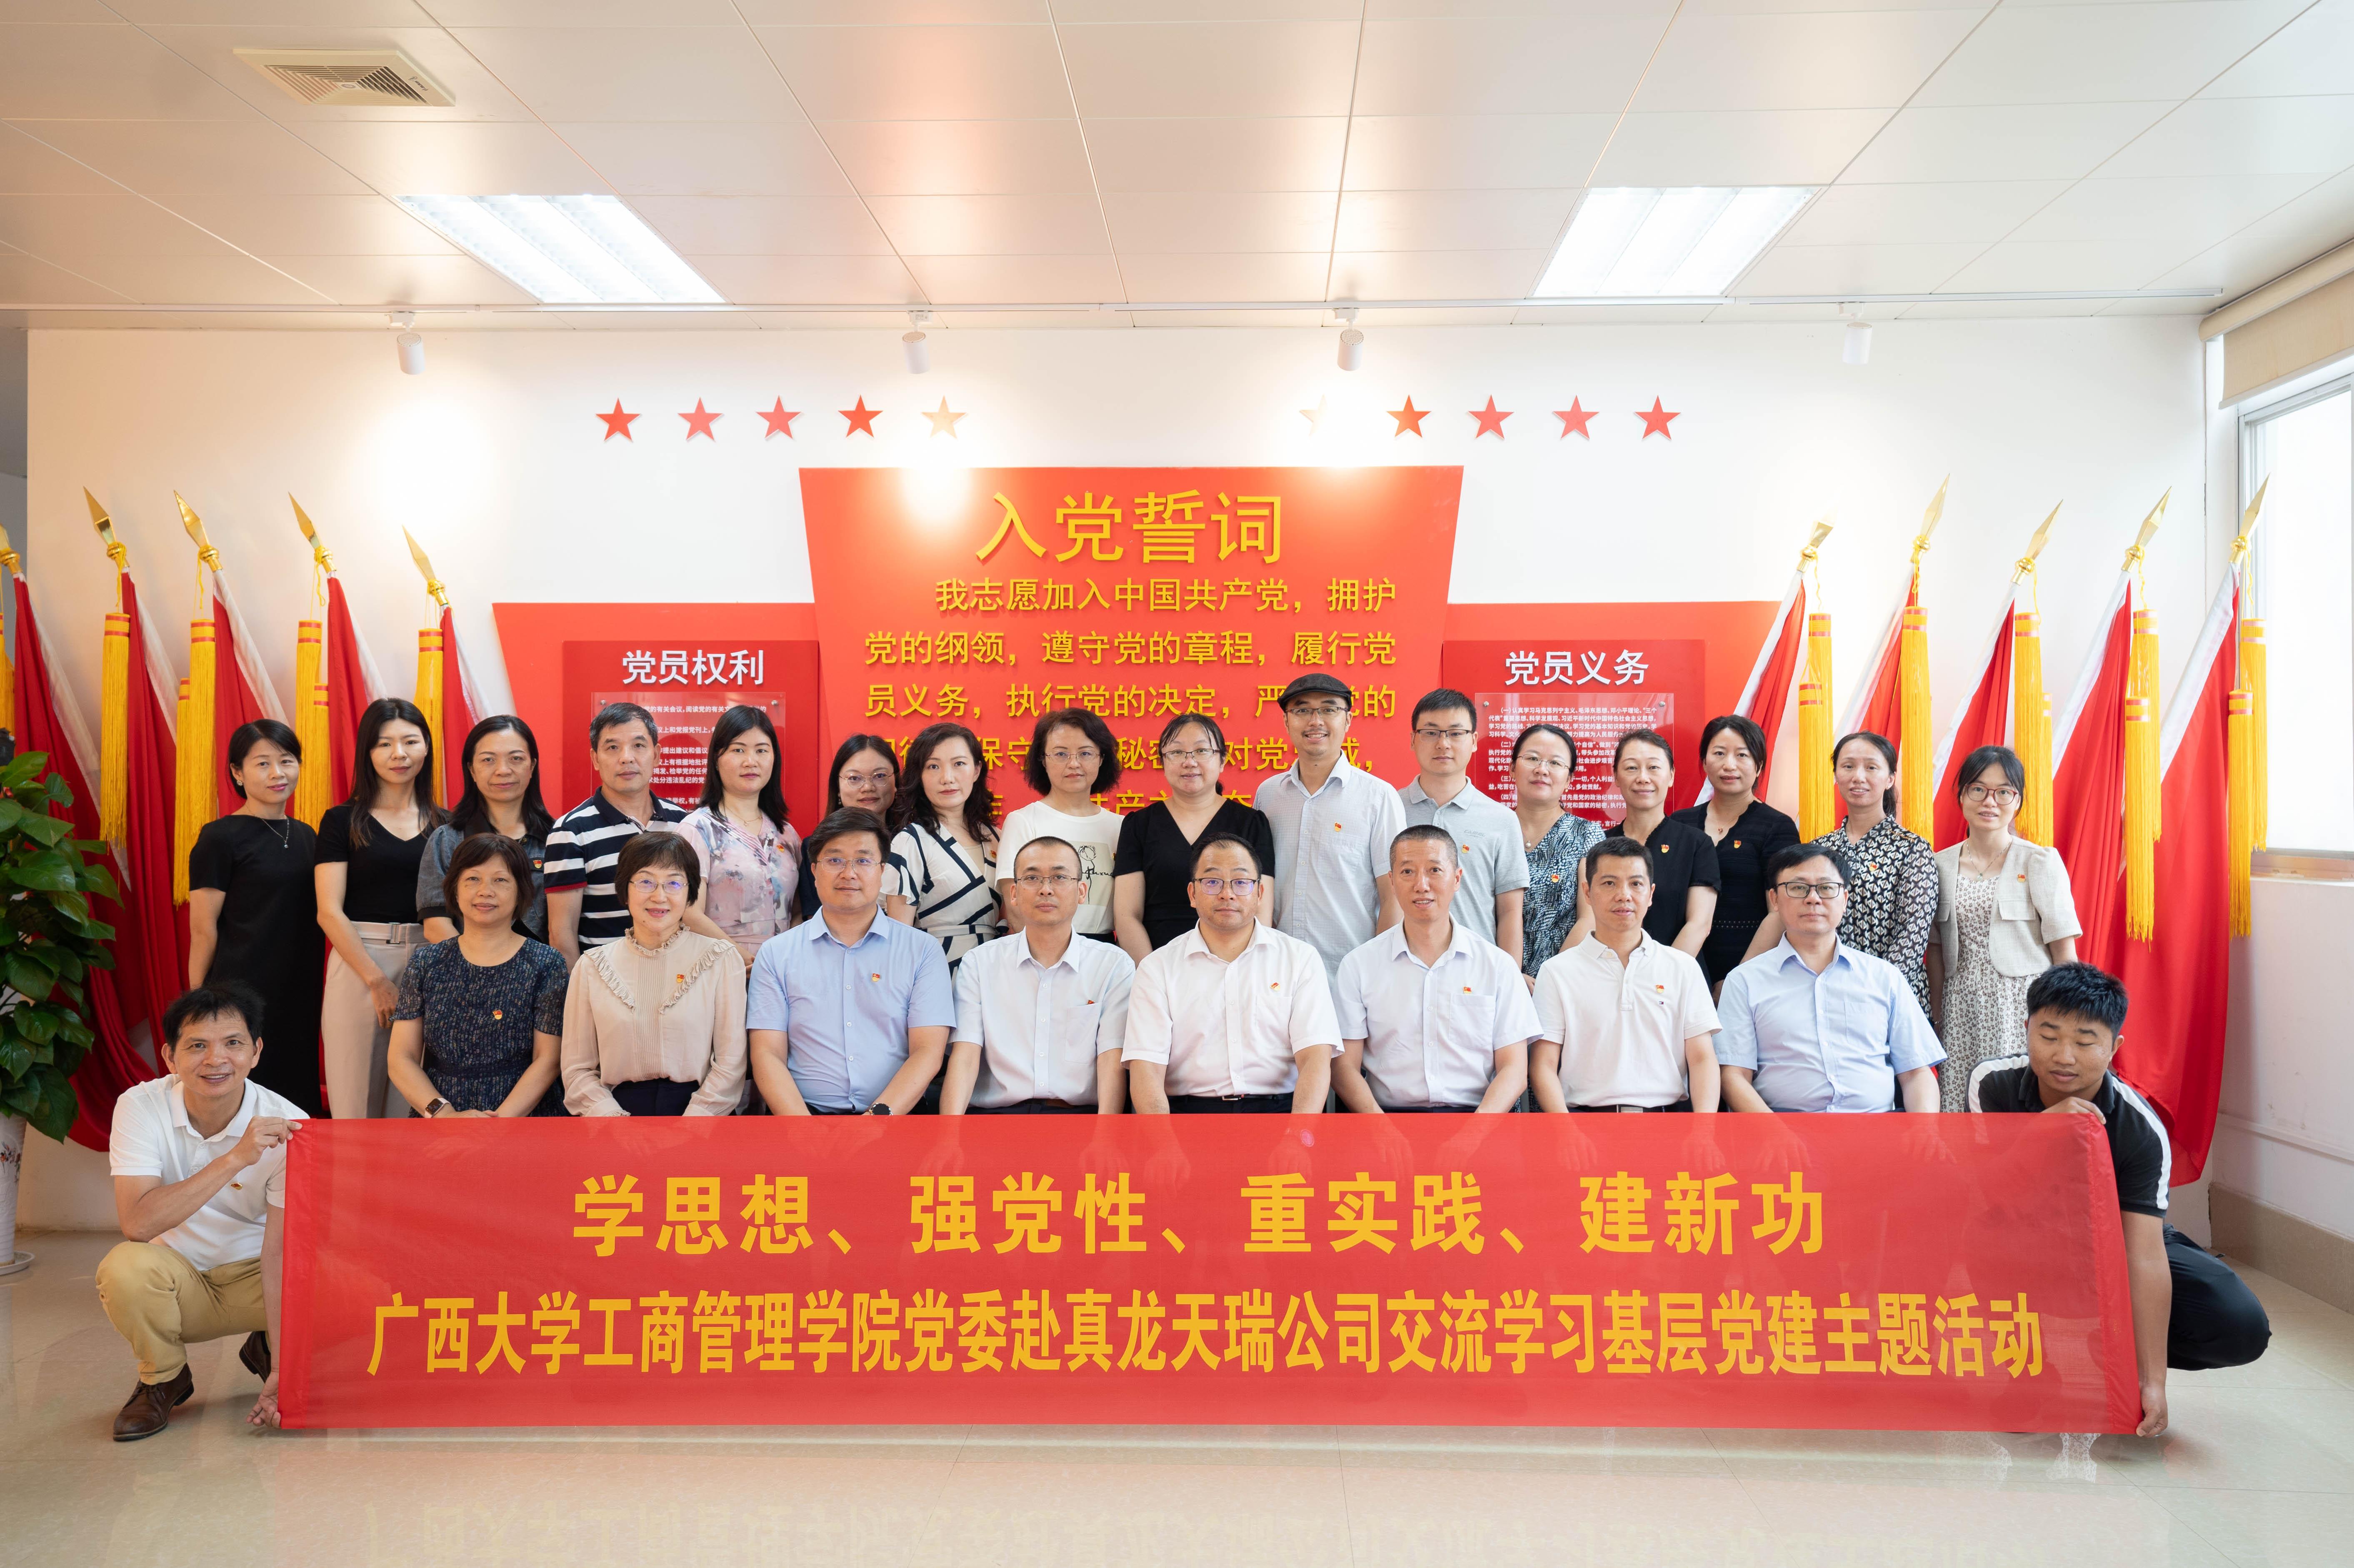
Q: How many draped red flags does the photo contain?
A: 10